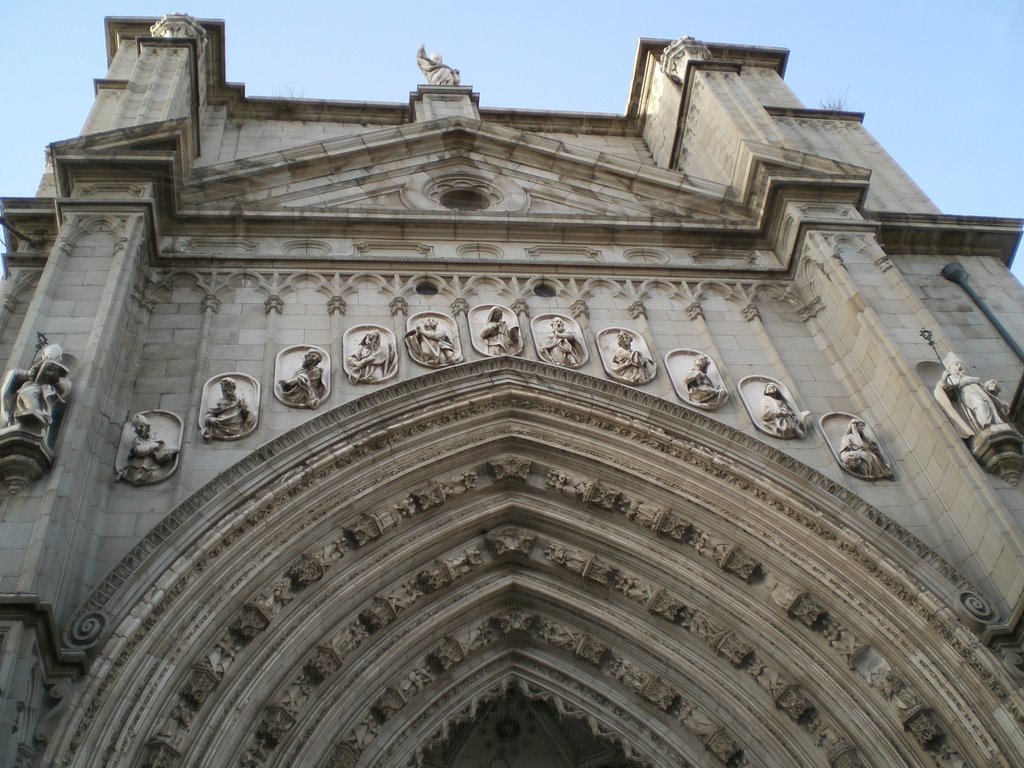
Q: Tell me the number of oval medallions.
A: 11